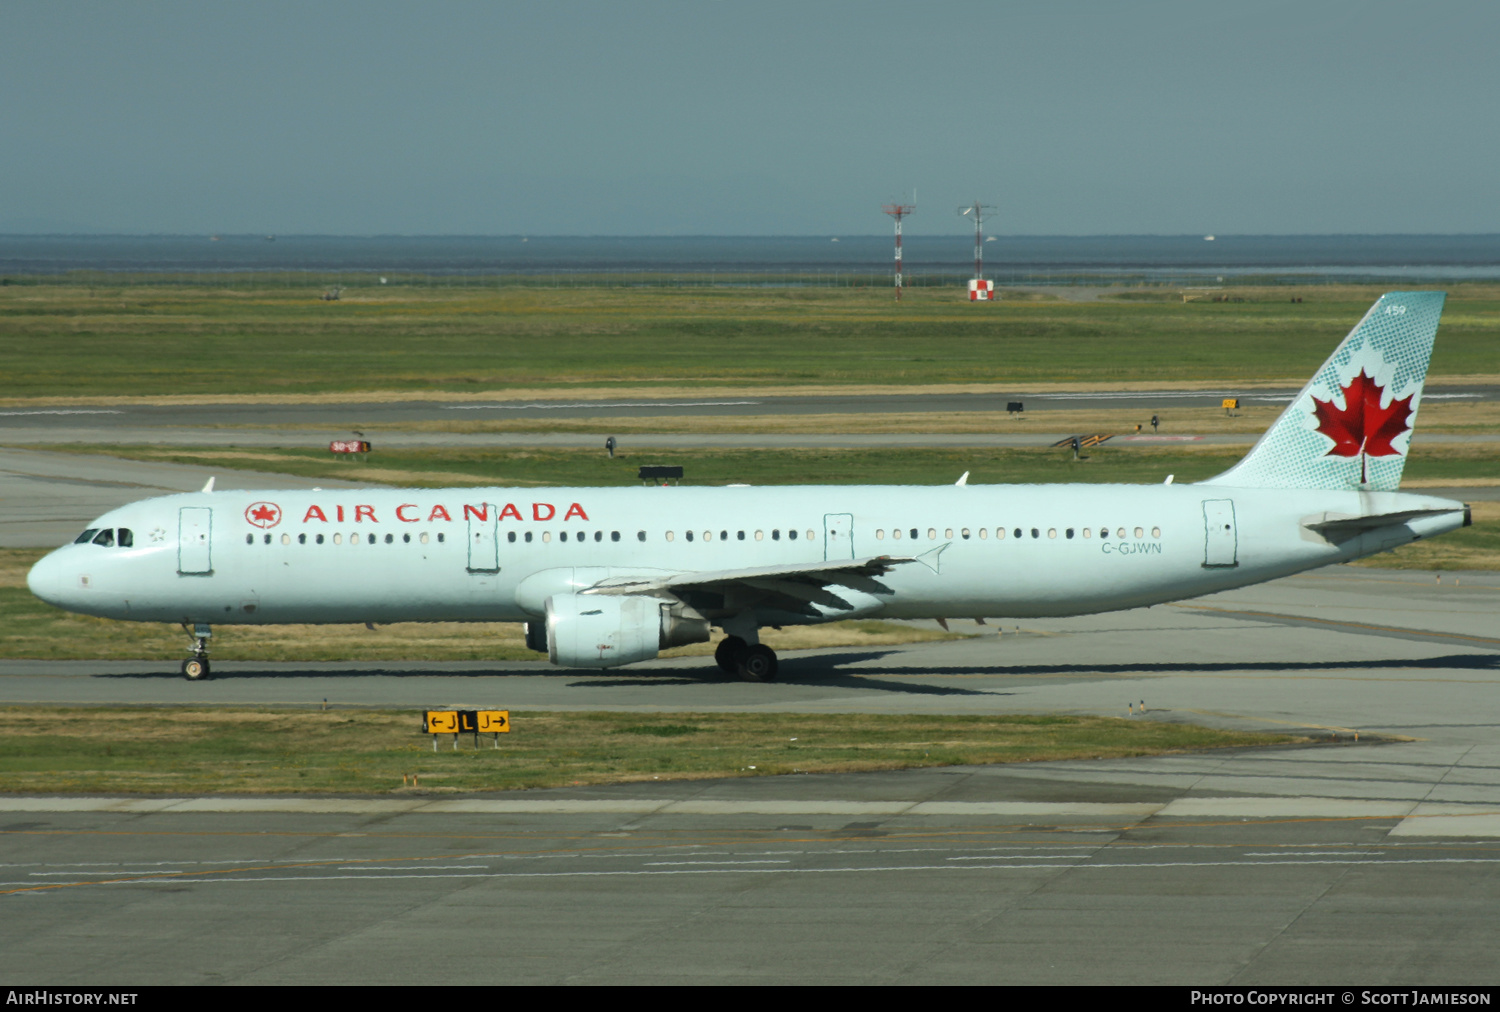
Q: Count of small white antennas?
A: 3